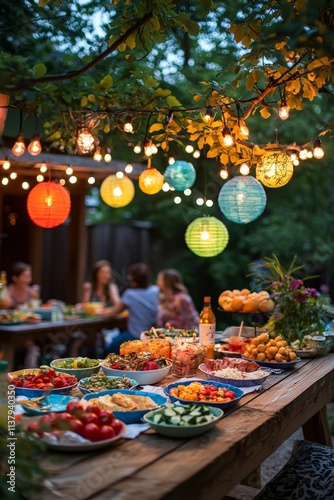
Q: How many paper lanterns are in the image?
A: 7